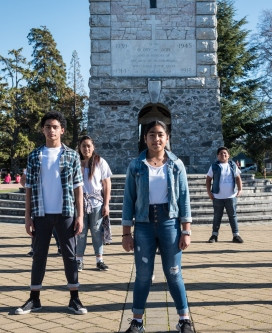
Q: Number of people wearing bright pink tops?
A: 2